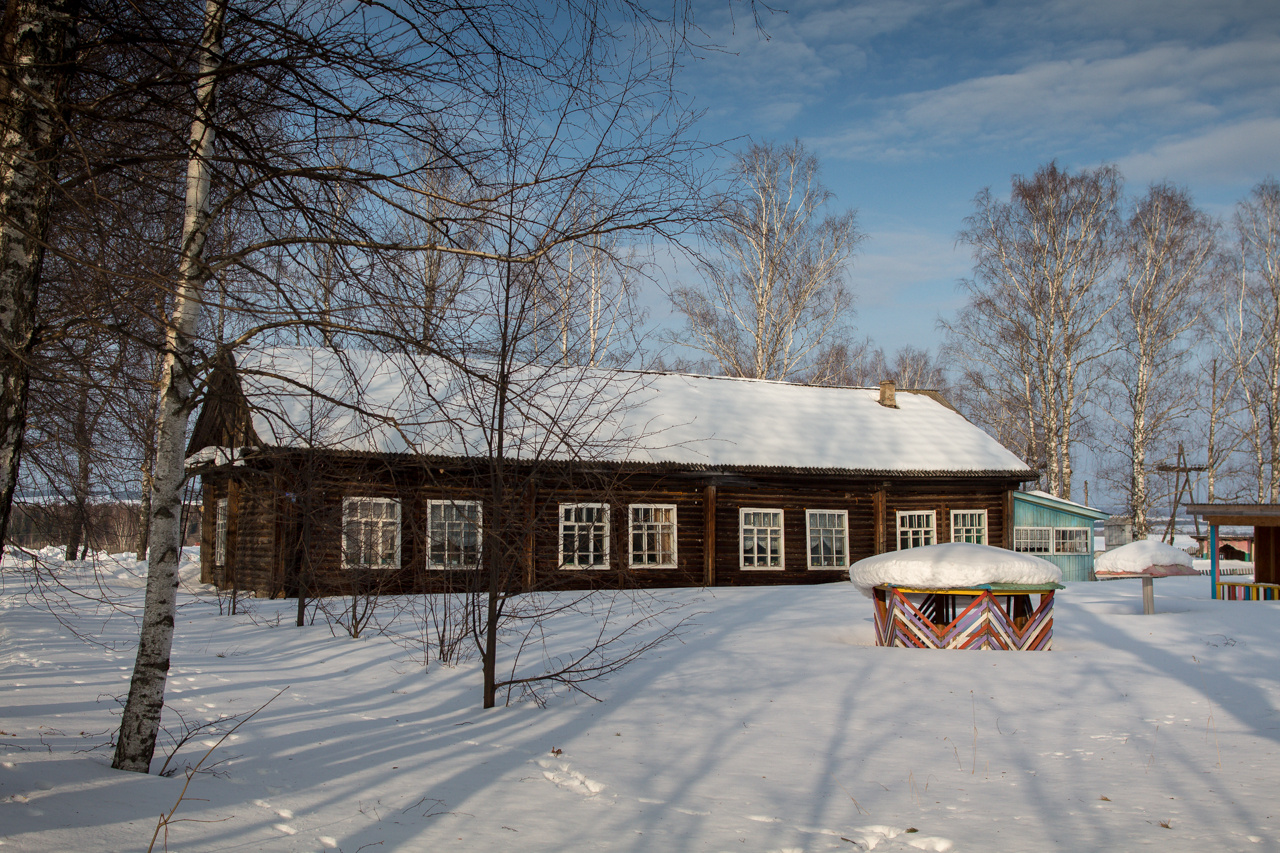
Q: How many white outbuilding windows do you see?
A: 2